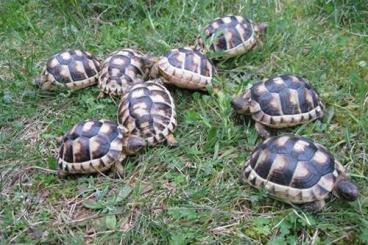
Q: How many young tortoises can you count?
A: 8